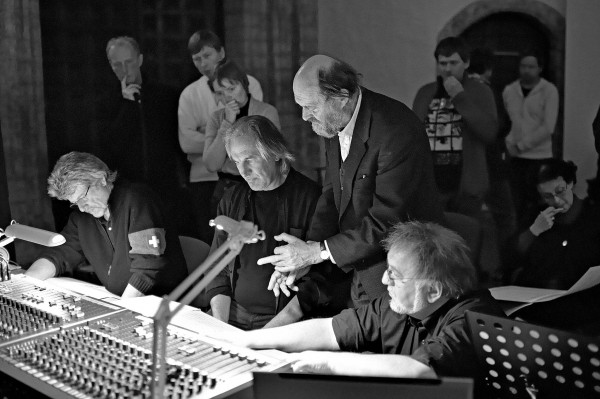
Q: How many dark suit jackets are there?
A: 1